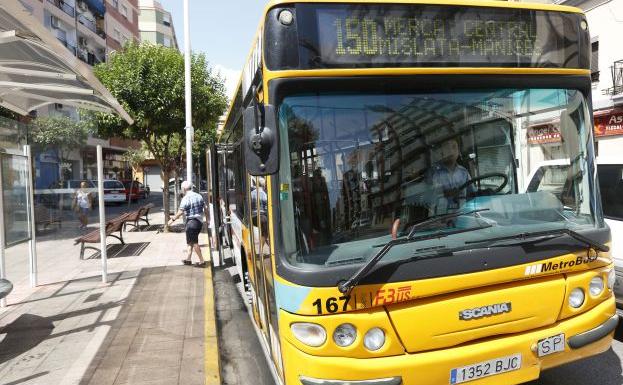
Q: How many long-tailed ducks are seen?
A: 0